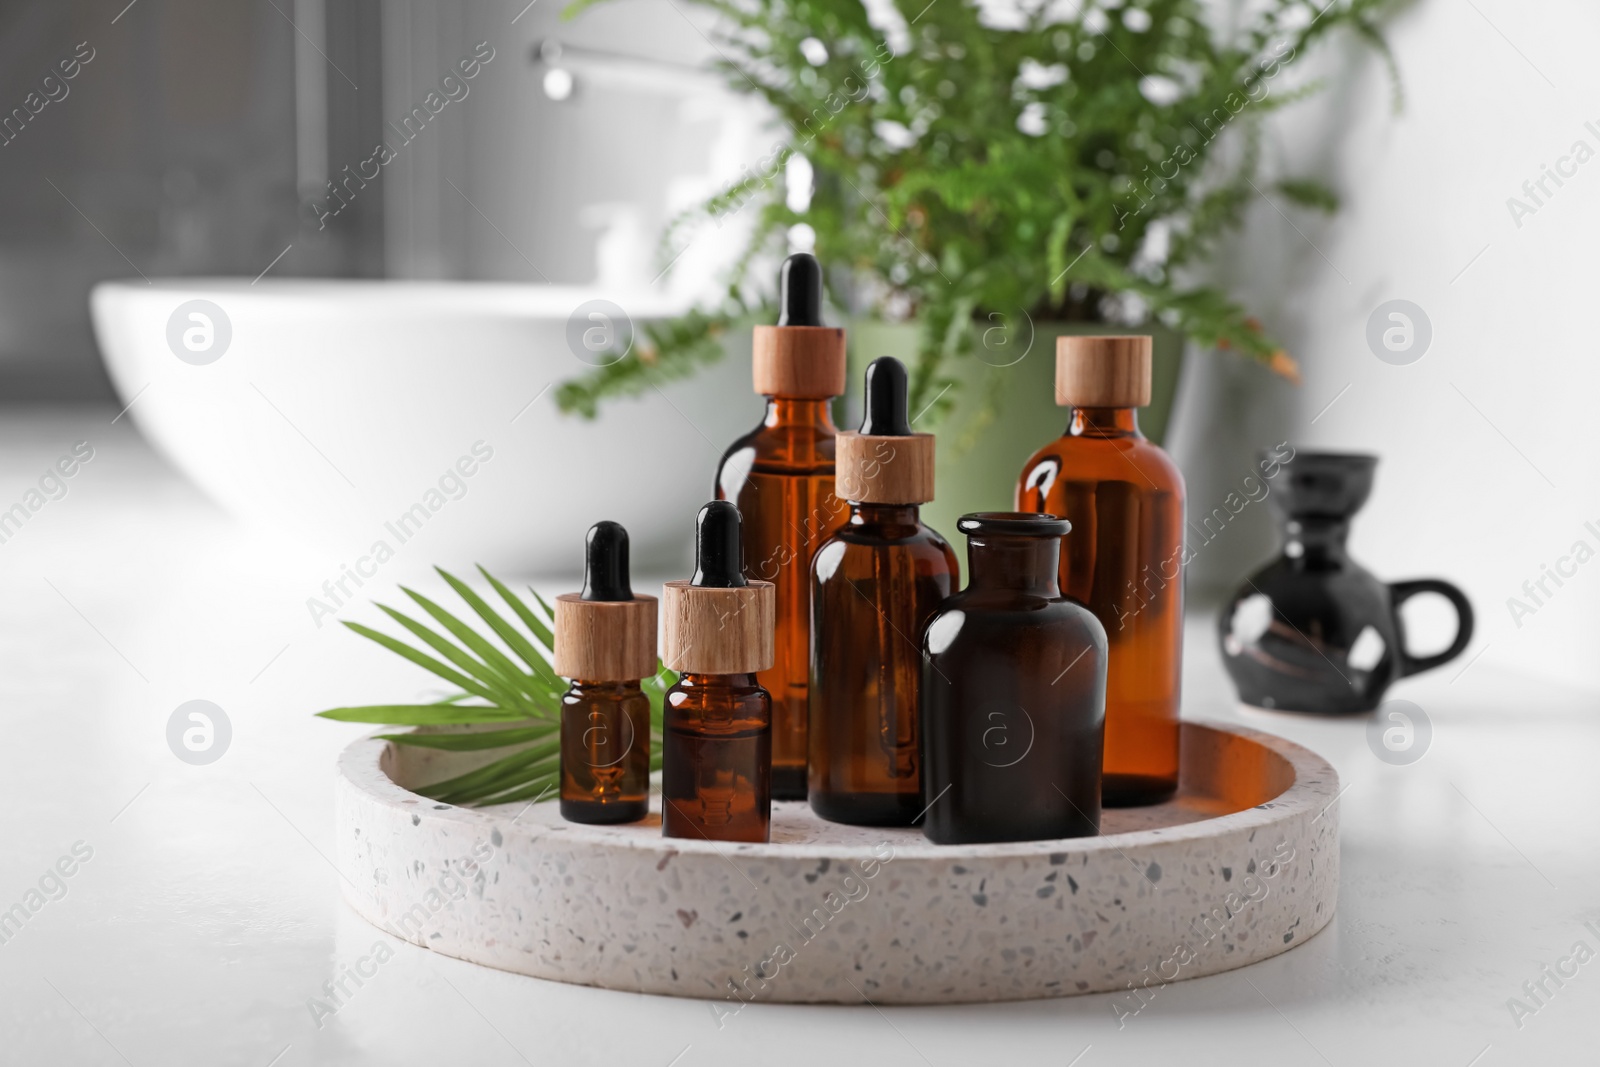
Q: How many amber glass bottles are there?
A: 6